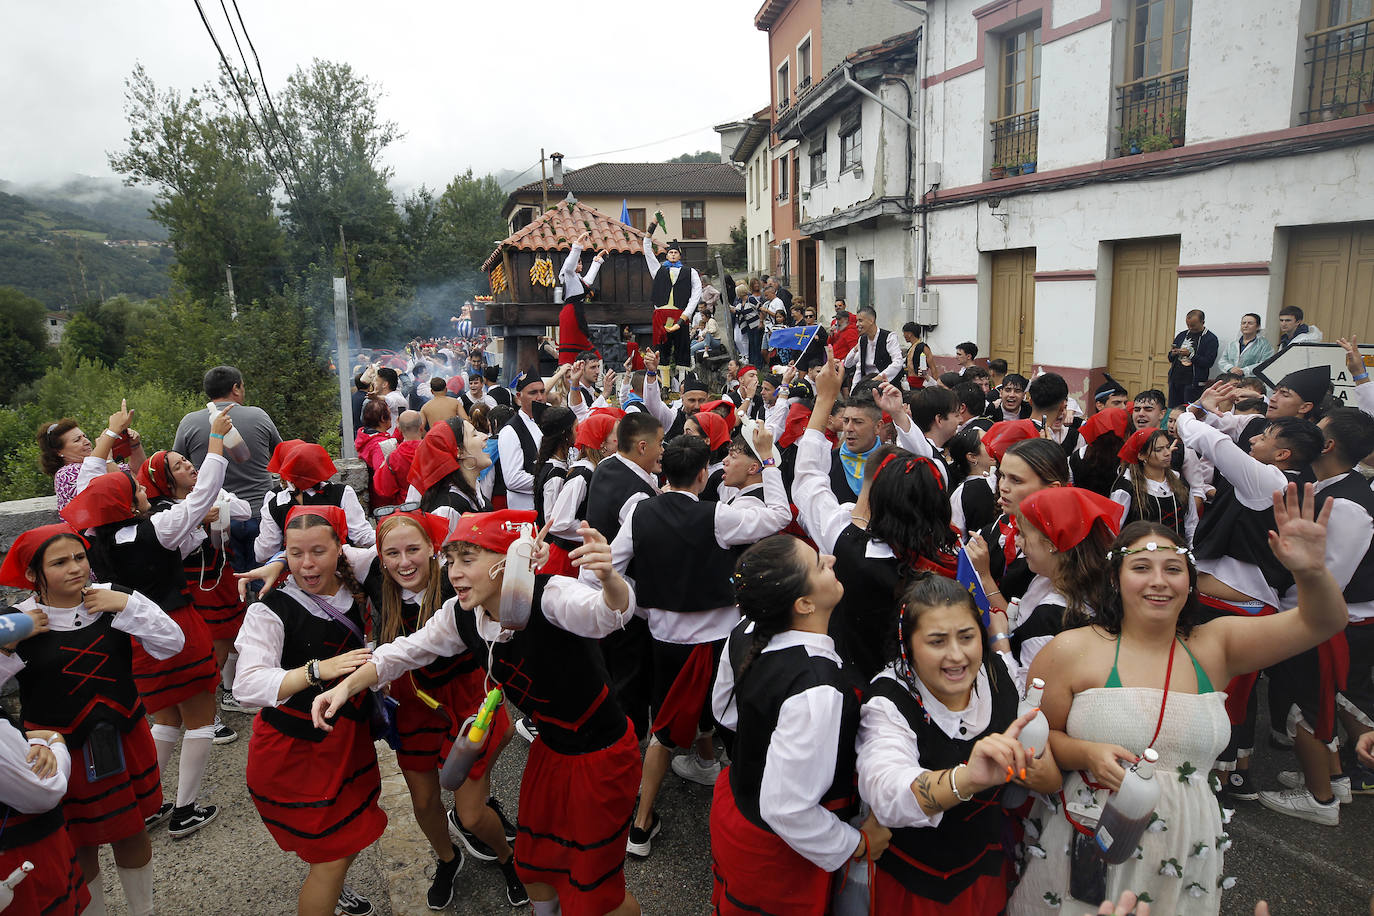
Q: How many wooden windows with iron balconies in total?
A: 3